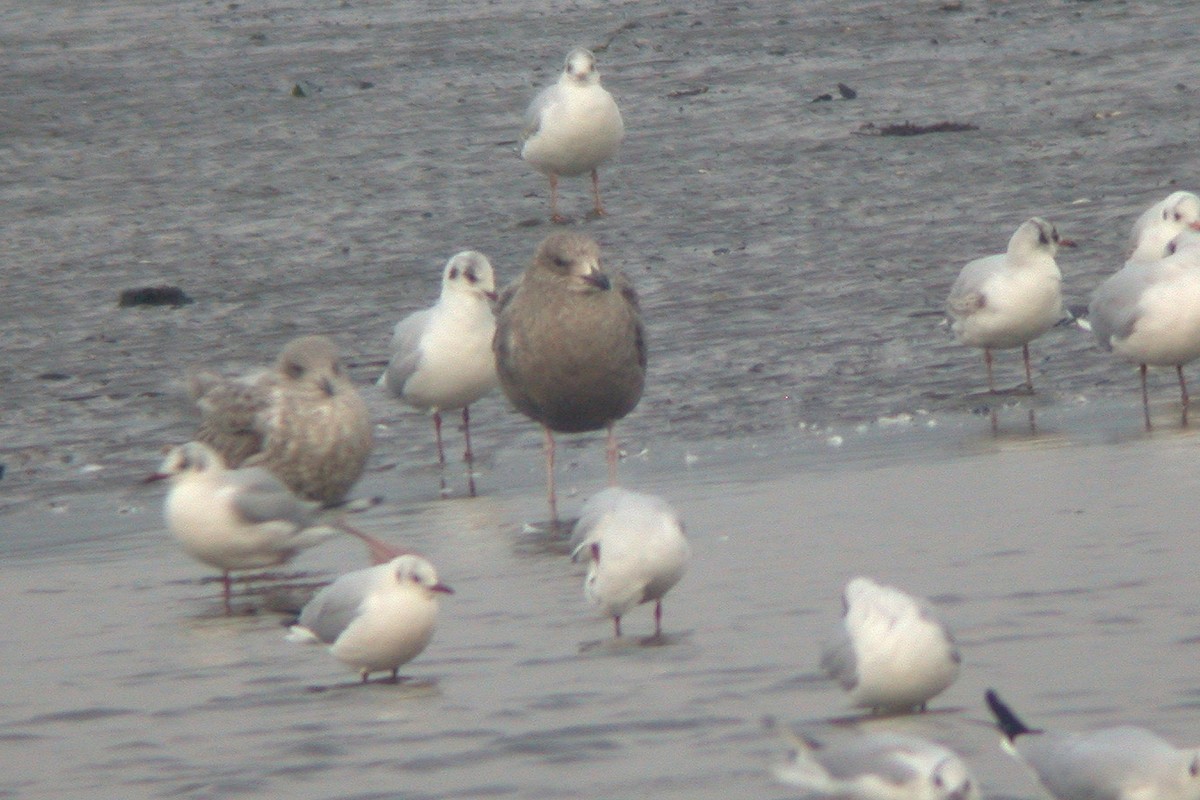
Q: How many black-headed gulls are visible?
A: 11